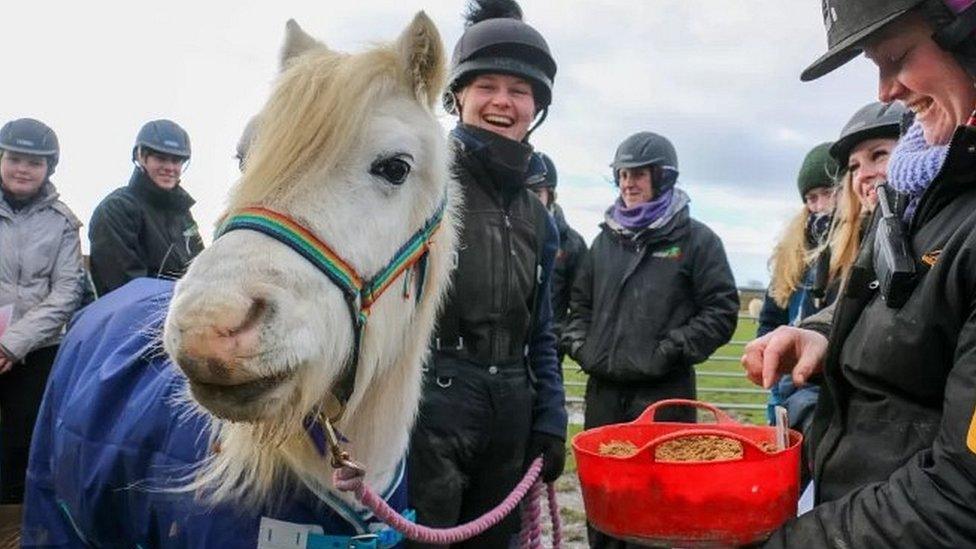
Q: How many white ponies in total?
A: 1